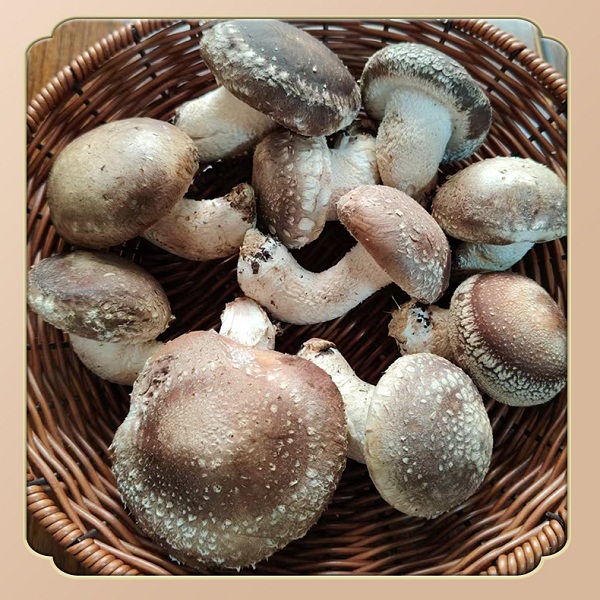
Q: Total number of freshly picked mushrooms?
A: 10